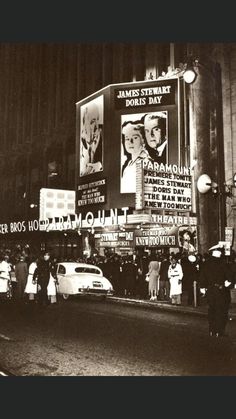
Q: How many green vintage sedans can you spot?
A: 0